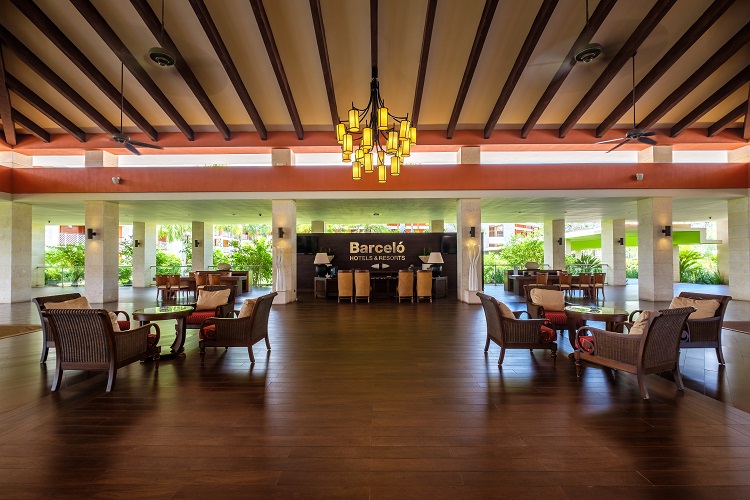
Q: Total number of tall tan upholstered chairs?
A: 4